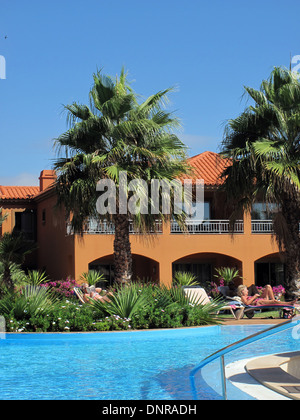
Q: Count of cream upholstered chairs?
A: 1